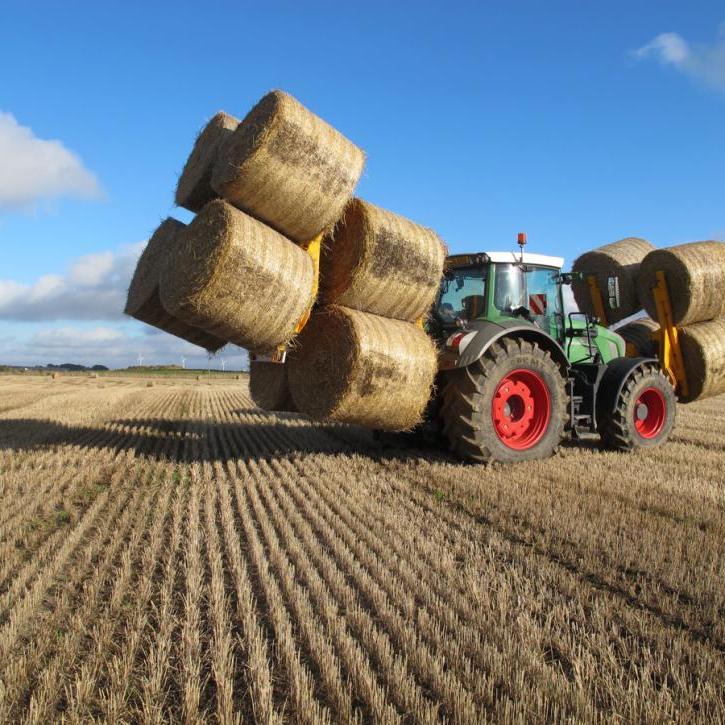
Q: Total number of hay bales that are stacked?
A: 11